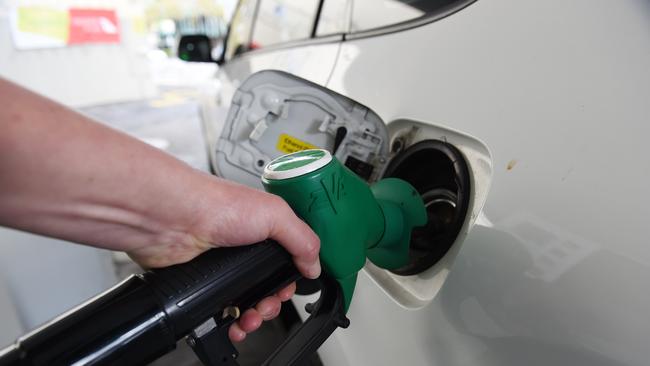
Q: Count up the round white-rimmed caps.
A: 1